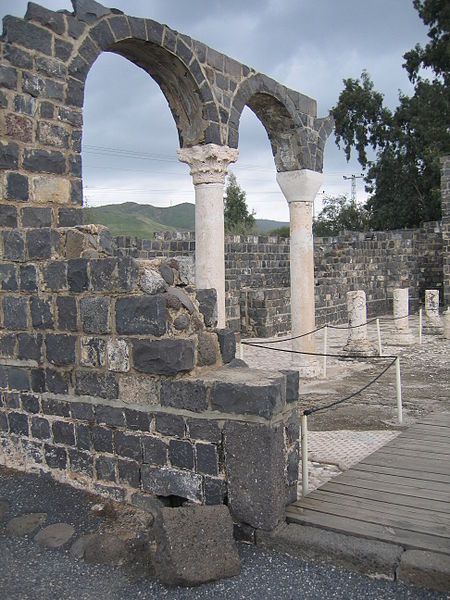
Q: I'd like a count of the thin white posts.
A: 6